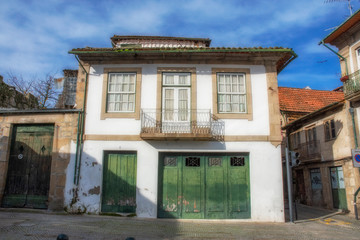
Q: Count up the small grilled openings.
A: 4